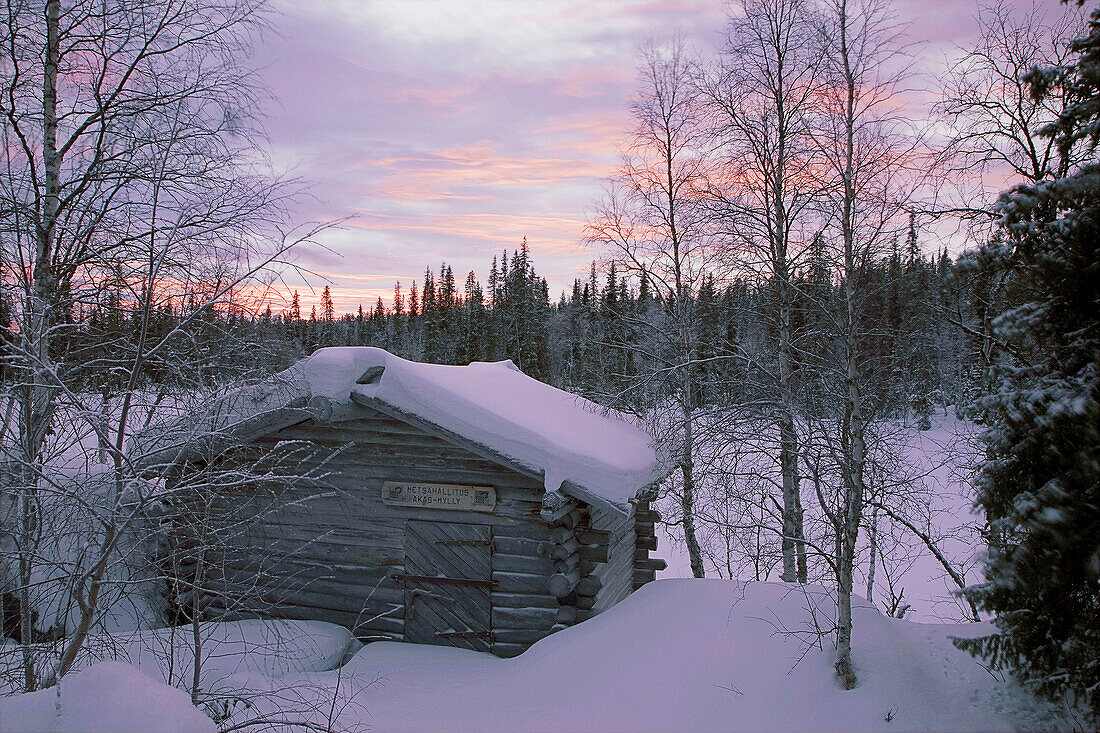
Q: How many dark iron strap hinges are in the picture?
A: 2